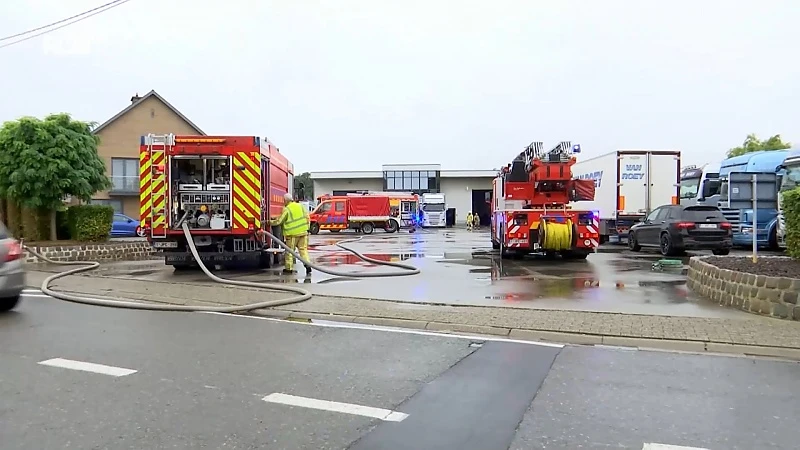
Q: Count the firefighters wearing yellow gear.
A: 3